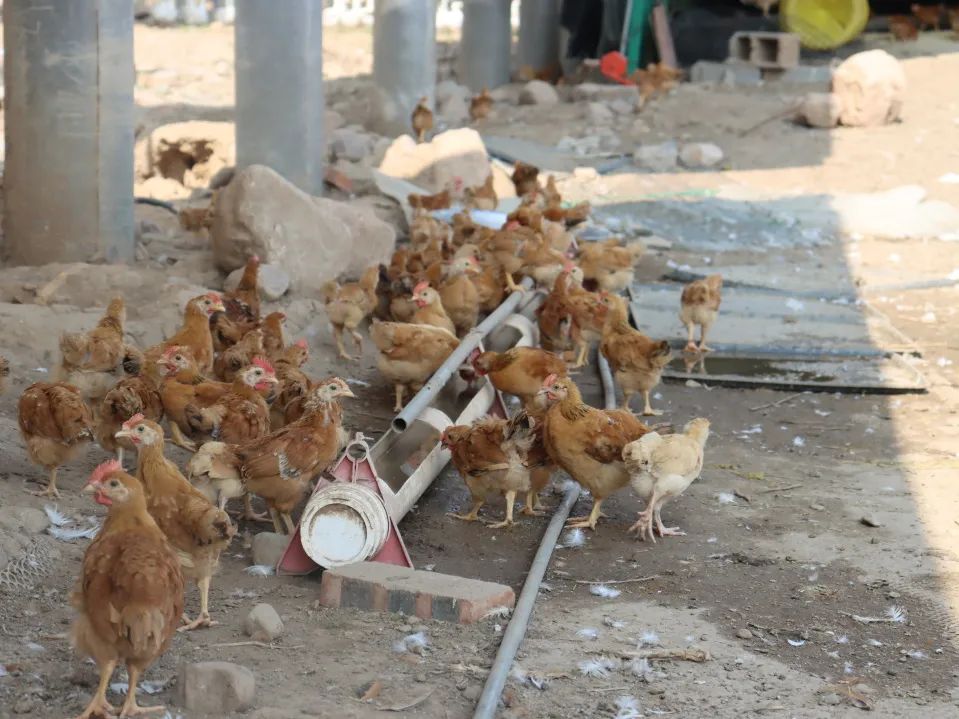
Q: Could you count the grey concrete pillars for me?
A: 5